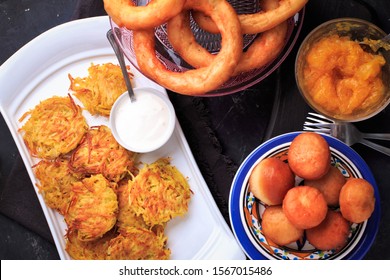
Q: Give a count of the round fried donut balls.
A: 7